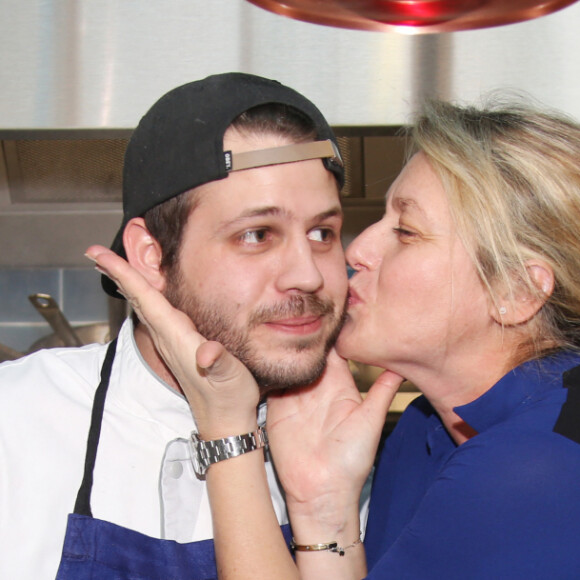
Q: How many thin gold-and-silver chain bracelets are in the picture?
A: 1